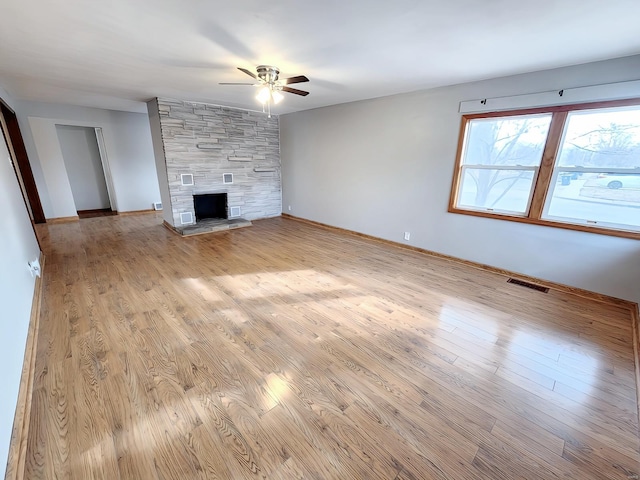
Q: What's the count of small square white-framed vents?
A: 4